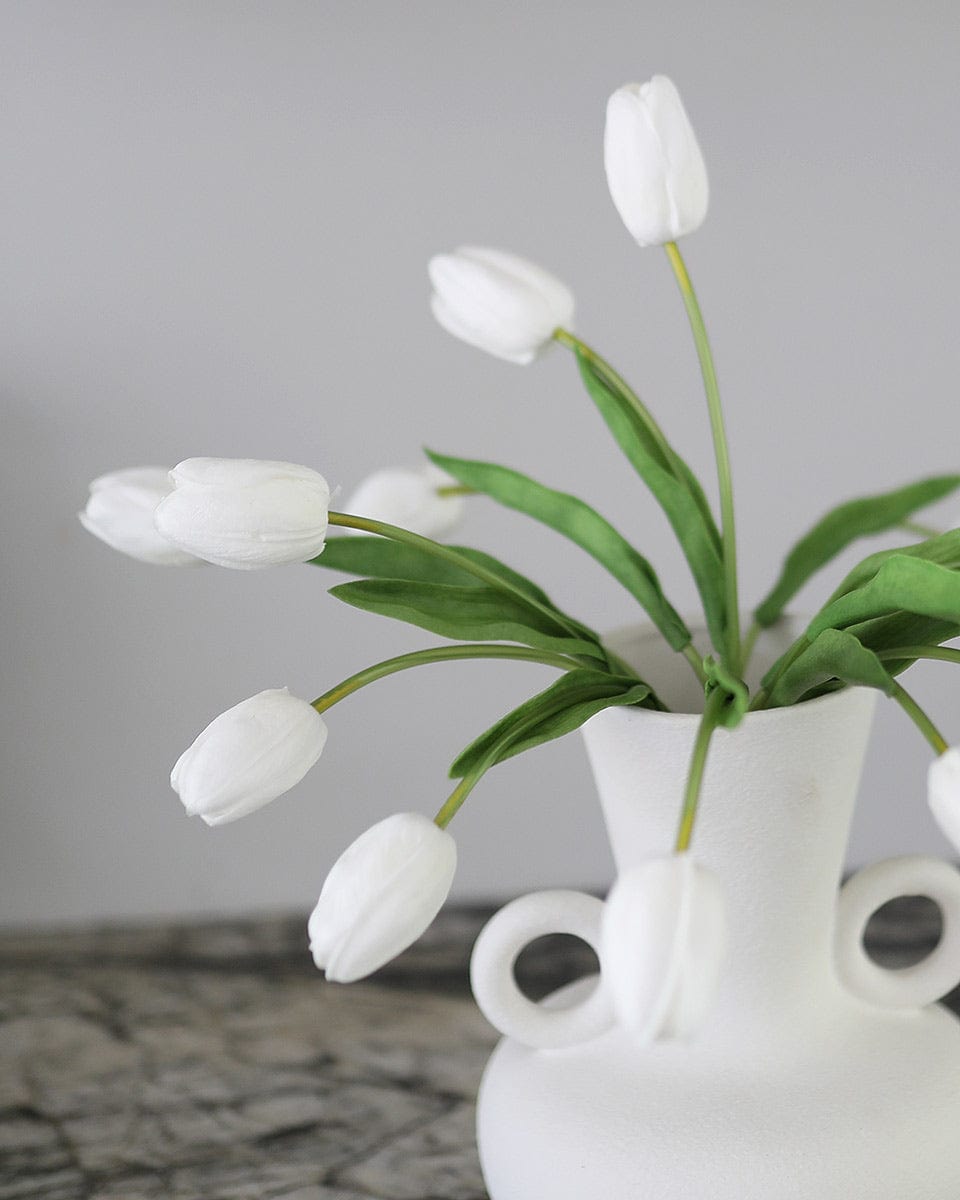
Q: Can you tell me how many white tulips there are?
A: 9